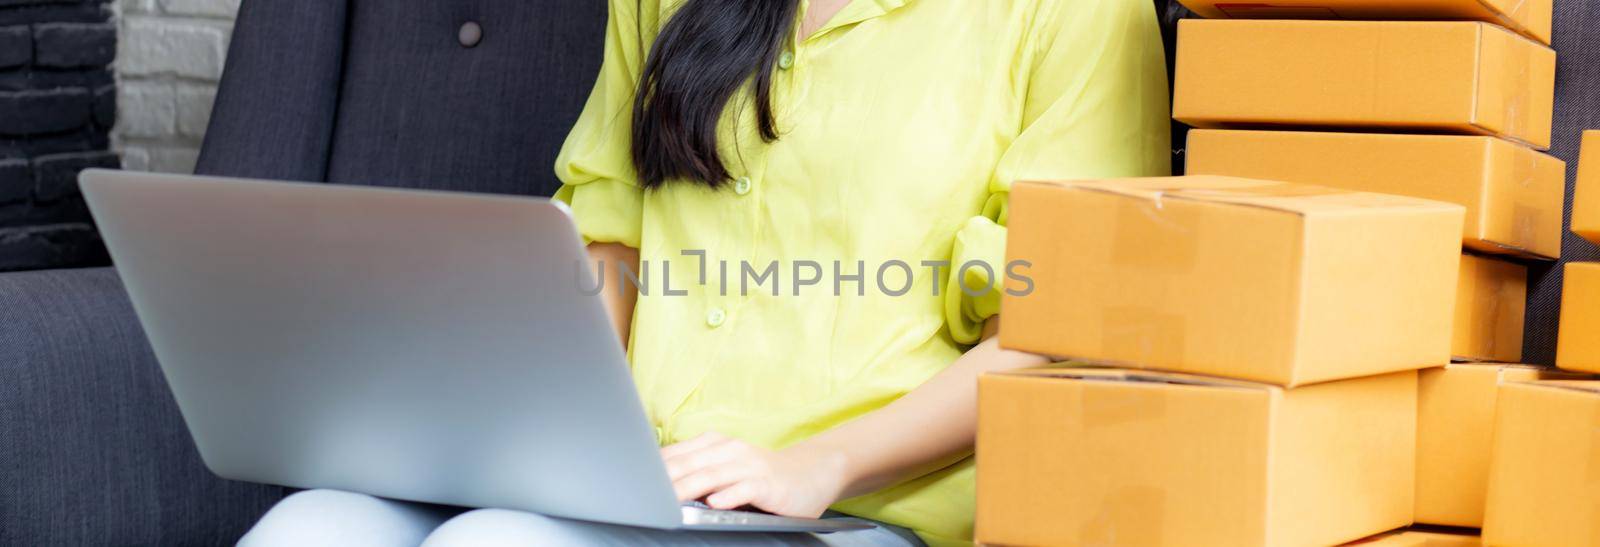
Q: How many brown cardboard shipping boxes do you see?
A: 11